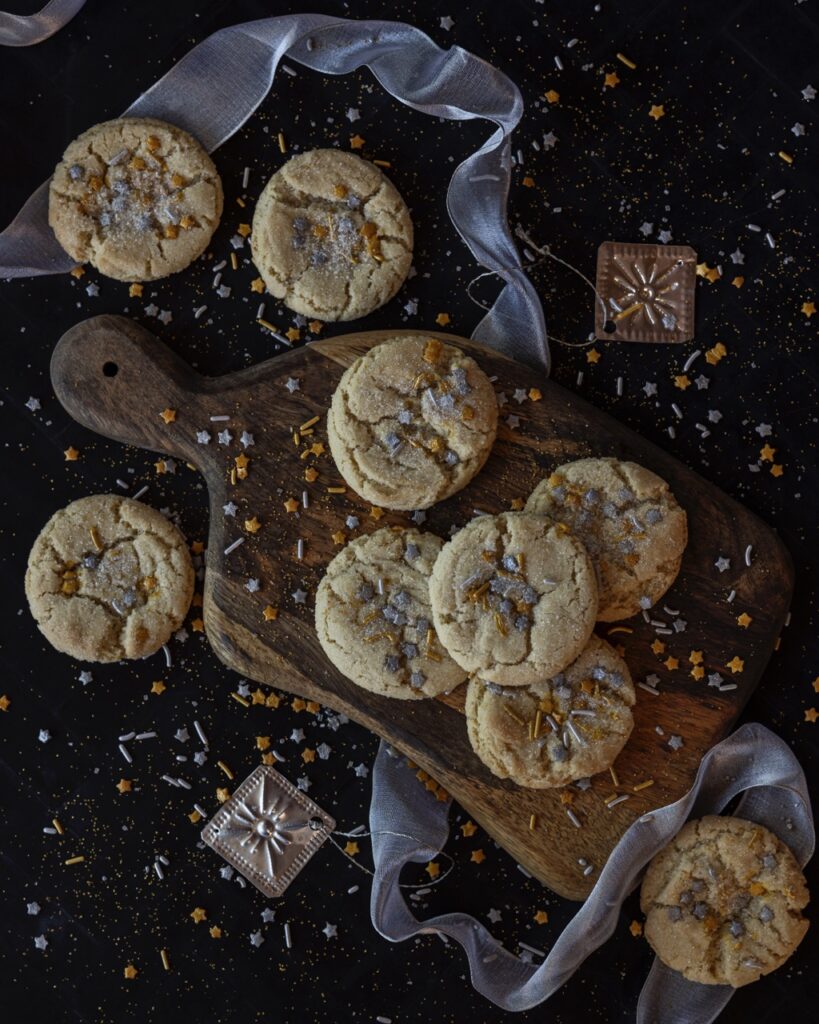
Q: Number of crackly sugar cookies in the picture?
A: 9